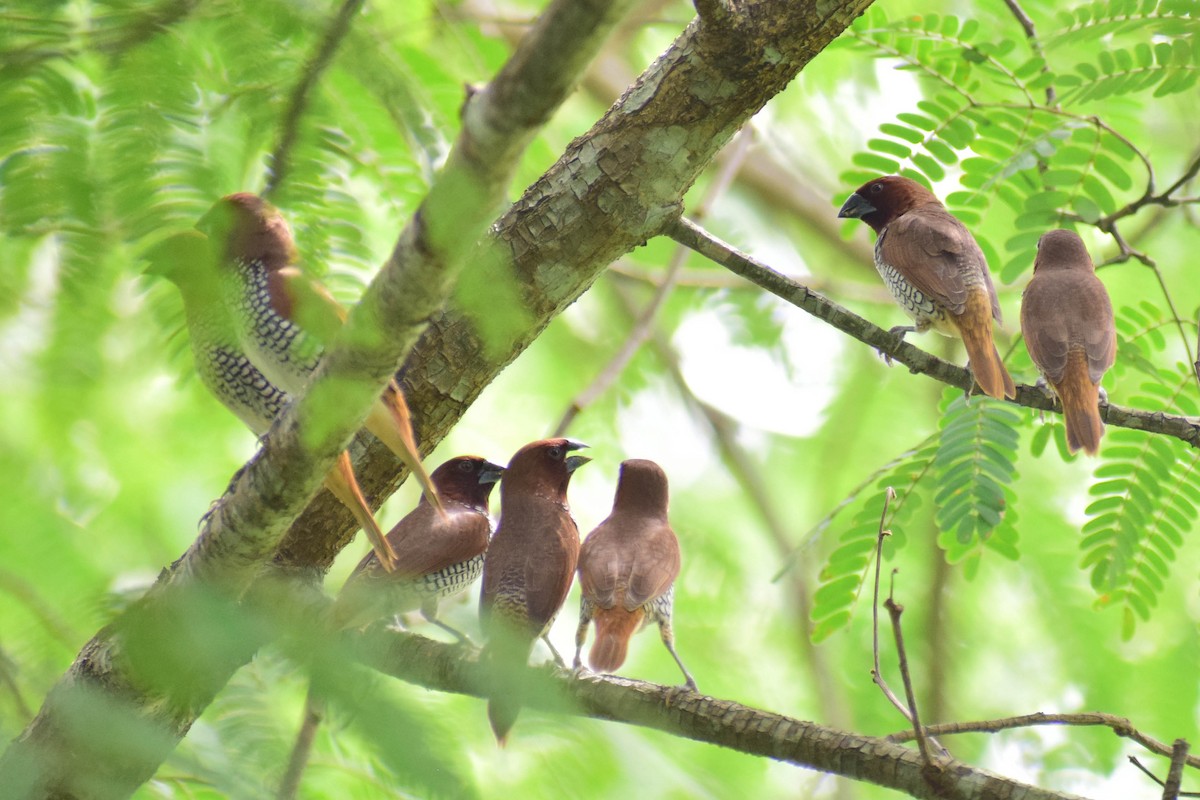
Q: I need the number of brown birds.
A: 7